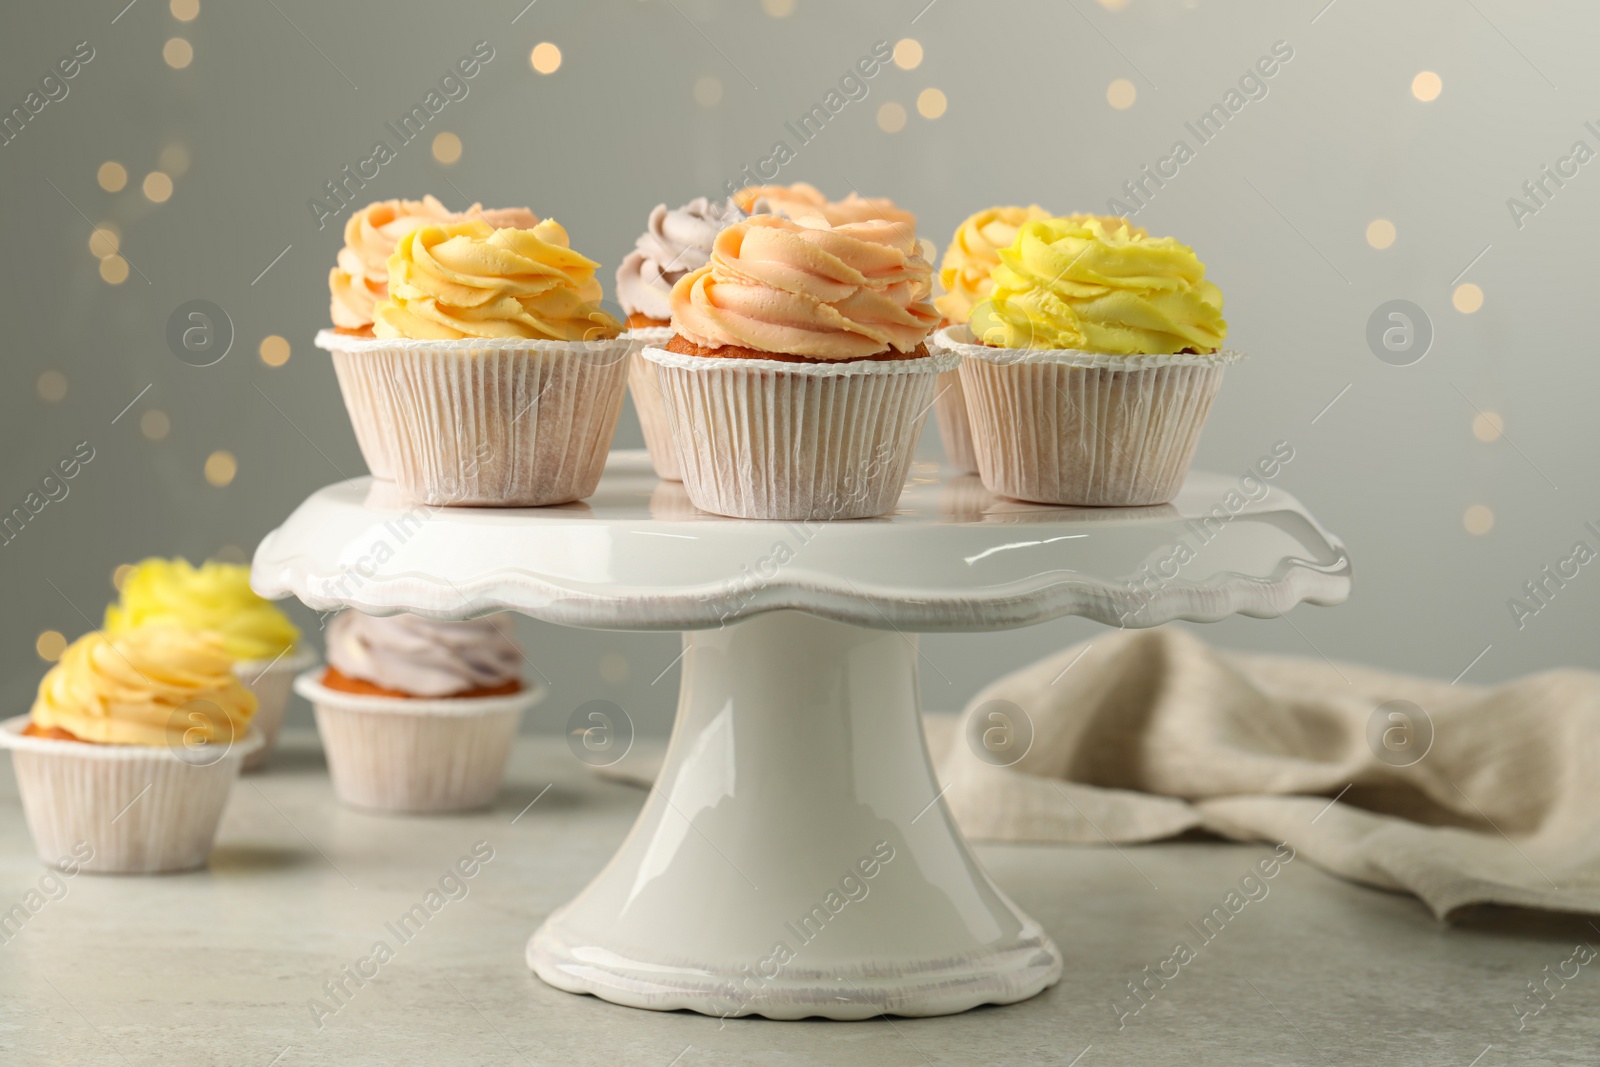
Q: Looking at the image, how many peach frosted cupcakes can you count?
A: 3